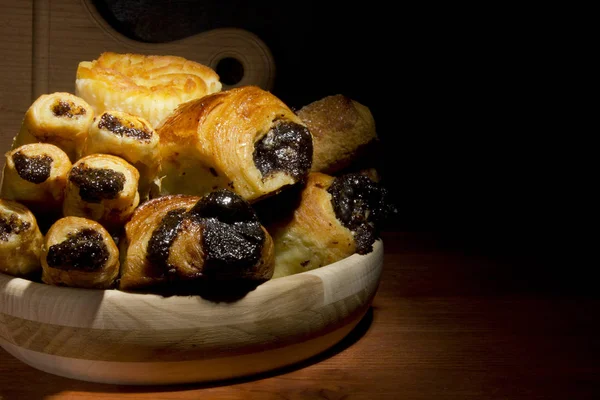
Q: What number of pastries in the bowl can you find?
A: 11